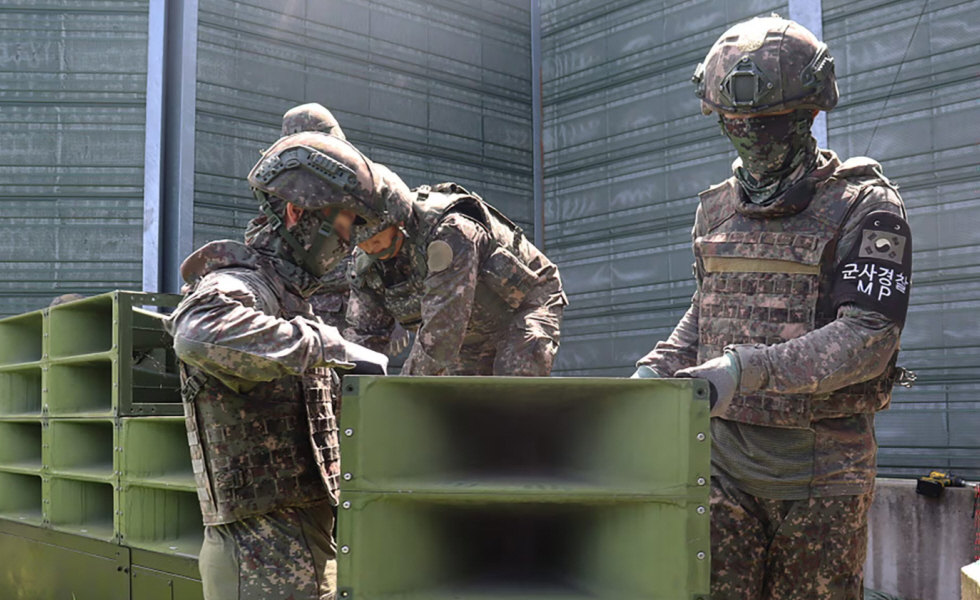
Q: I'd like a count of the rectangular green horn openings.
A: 12